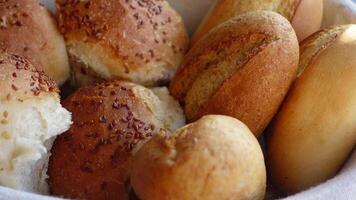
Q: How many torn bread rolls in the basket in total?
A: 1